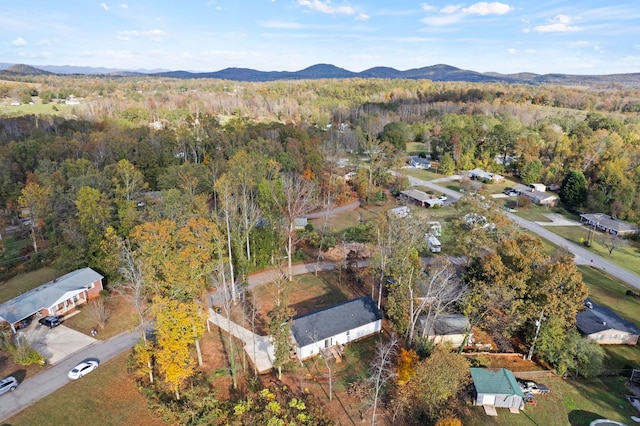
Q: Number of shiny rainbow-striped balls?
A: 0